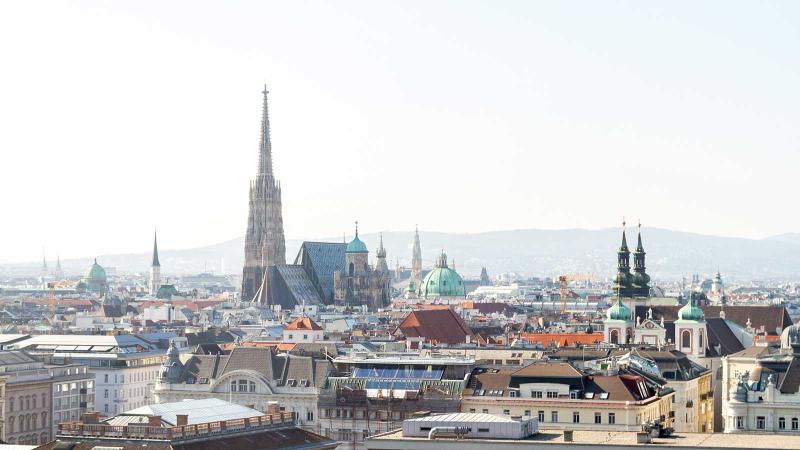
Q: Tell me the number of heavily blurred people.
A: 0